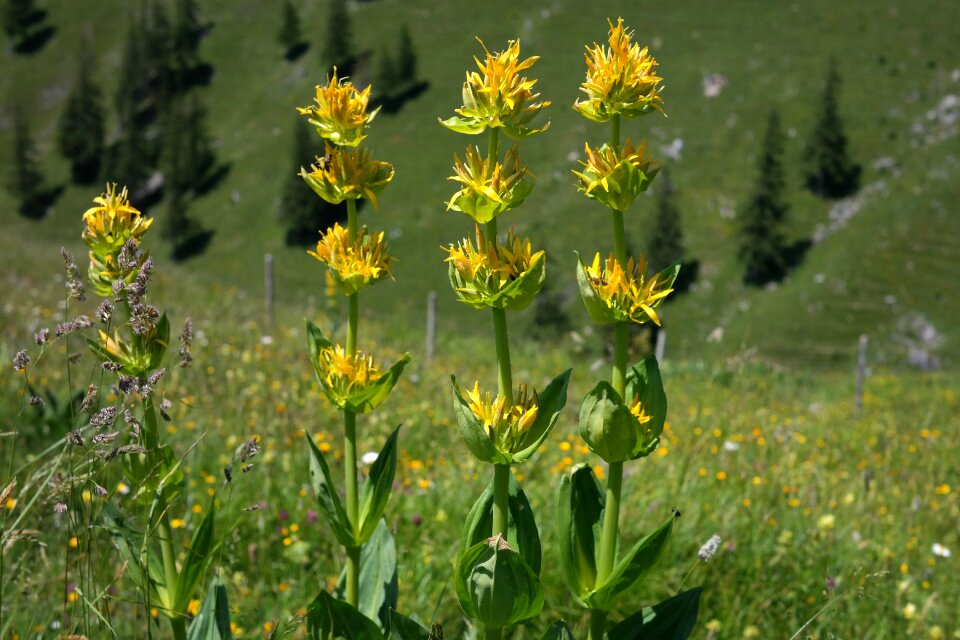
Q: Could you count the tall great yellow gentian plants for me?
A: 4